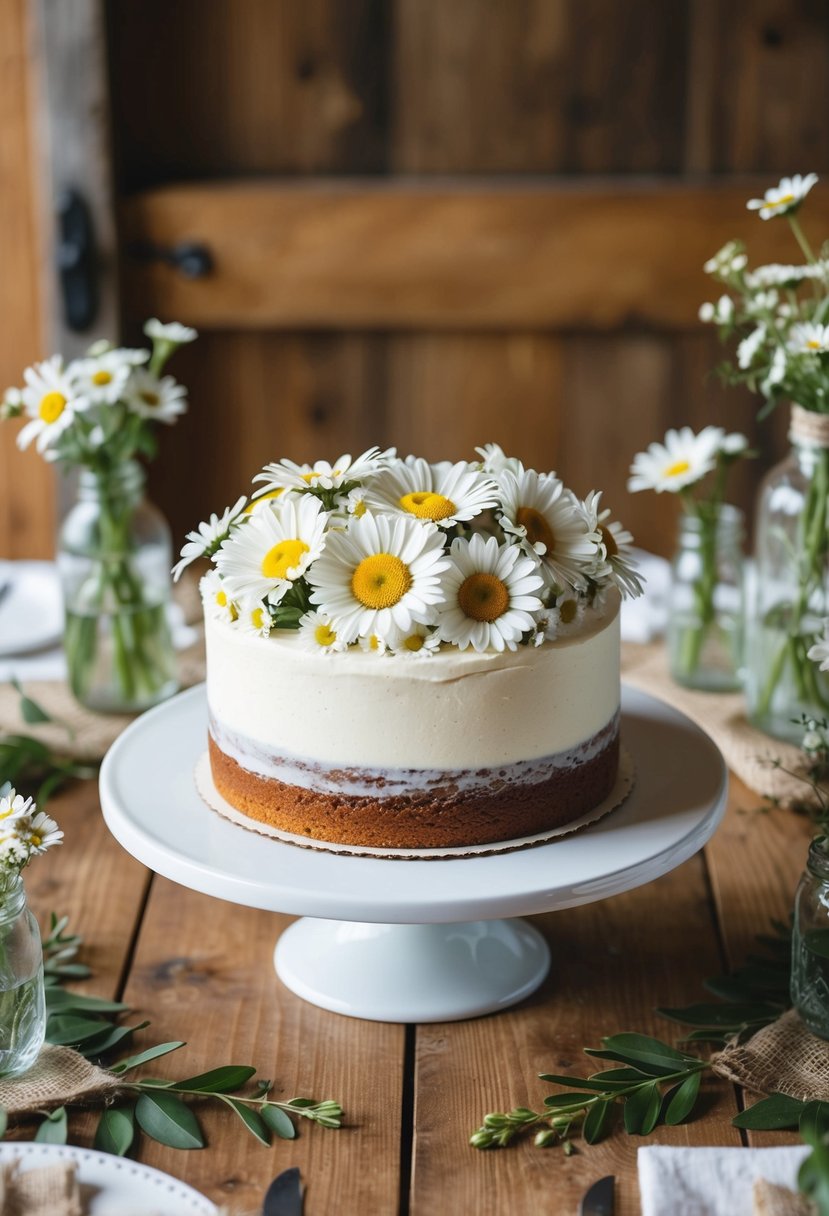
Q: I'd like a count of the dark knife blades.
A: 2